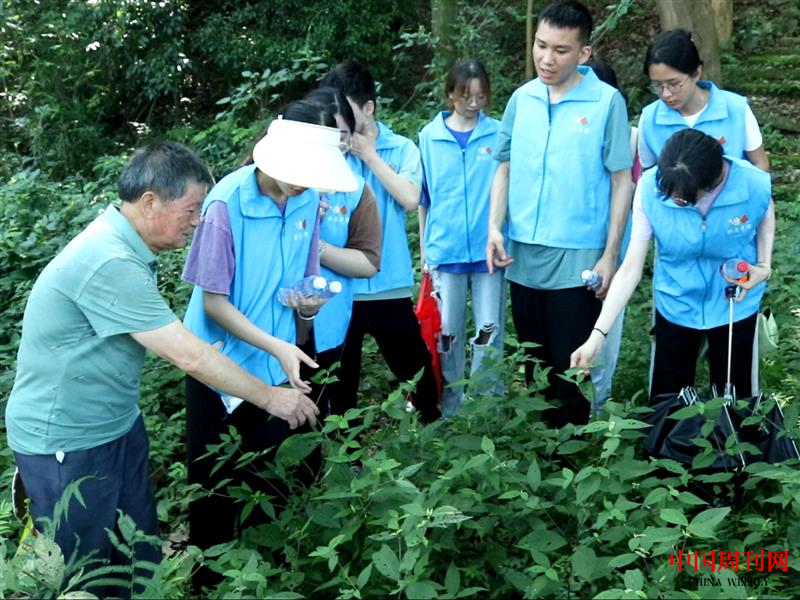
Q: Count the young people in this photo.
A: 8